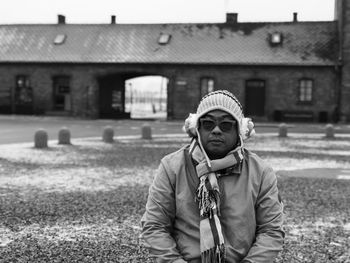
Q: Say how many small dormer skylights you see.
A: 3